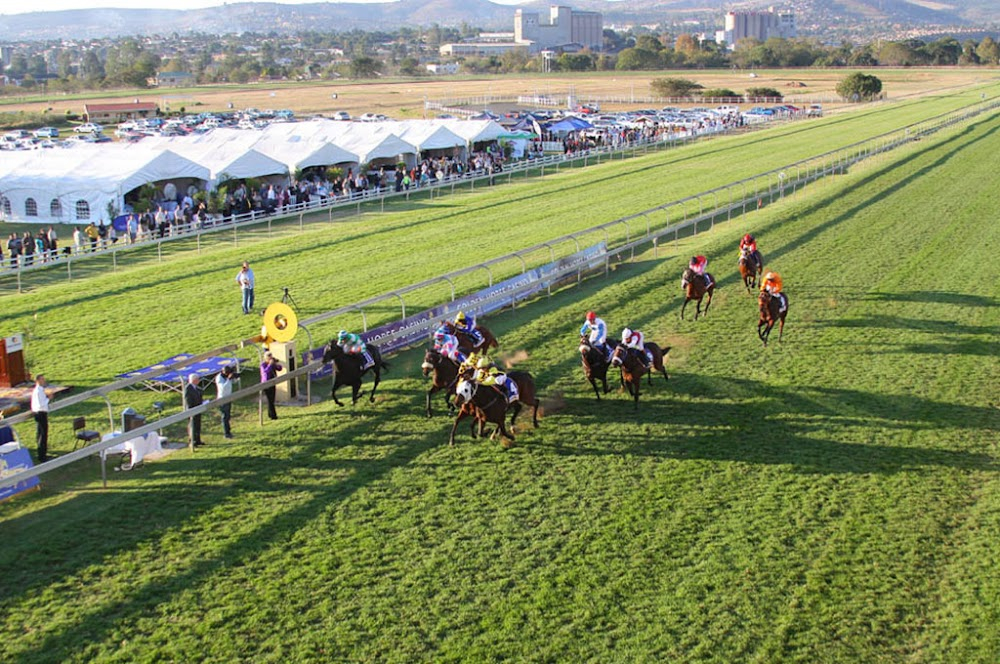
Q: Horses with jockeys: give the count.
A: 10